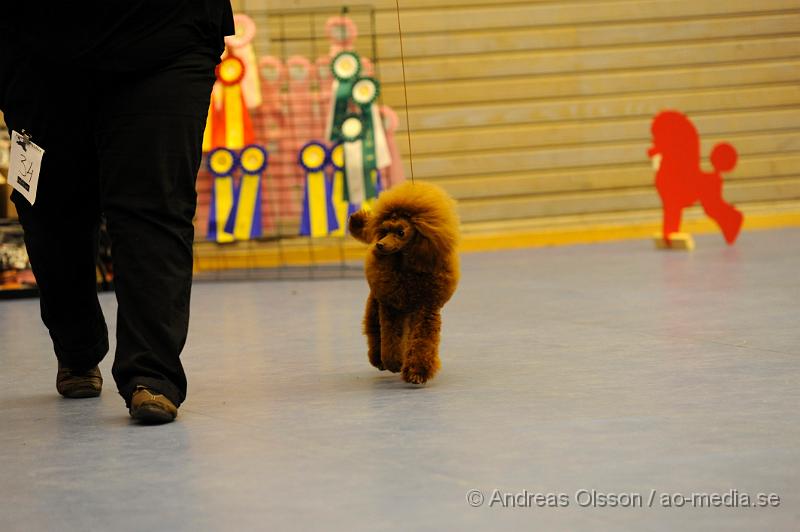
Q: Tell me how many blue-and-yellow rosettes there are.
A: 4